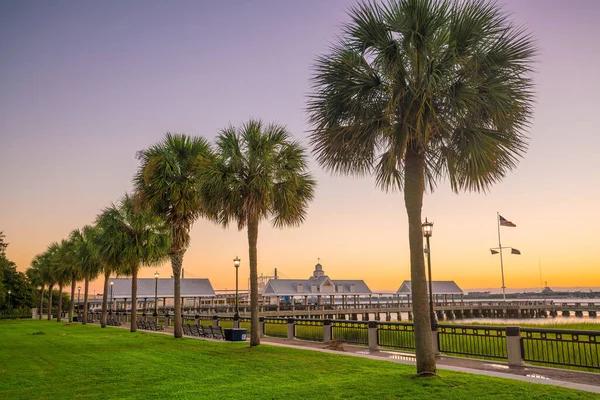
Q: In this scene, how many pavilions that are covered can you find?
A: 3